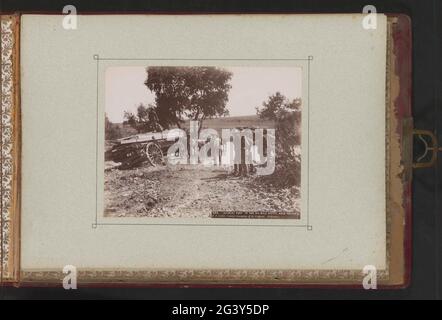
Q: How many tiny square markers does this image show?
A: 4